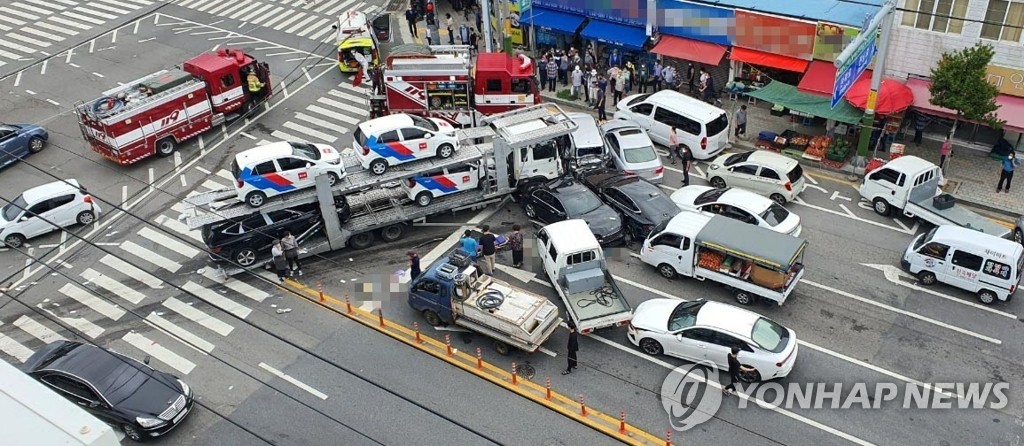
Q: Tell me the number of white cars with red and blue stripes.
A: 3